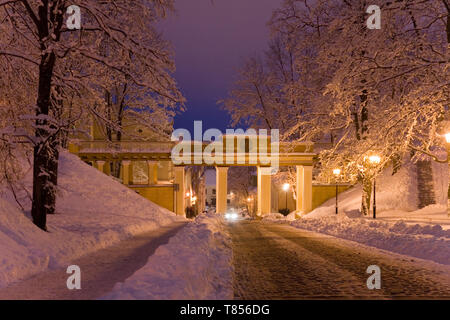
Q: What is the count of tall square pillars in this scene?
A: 4